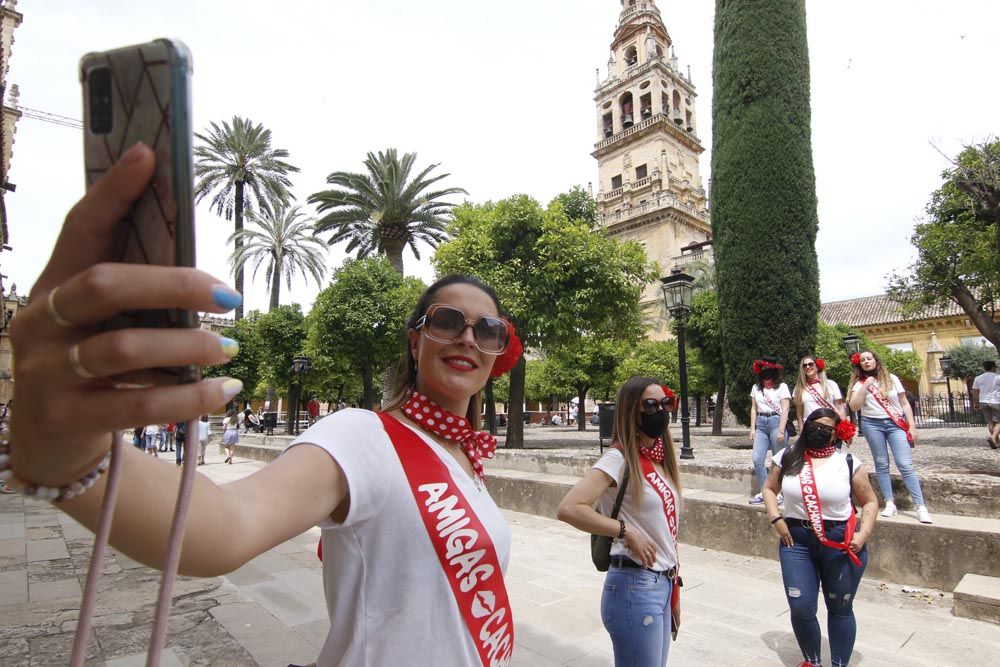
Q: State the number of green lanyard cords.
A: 0